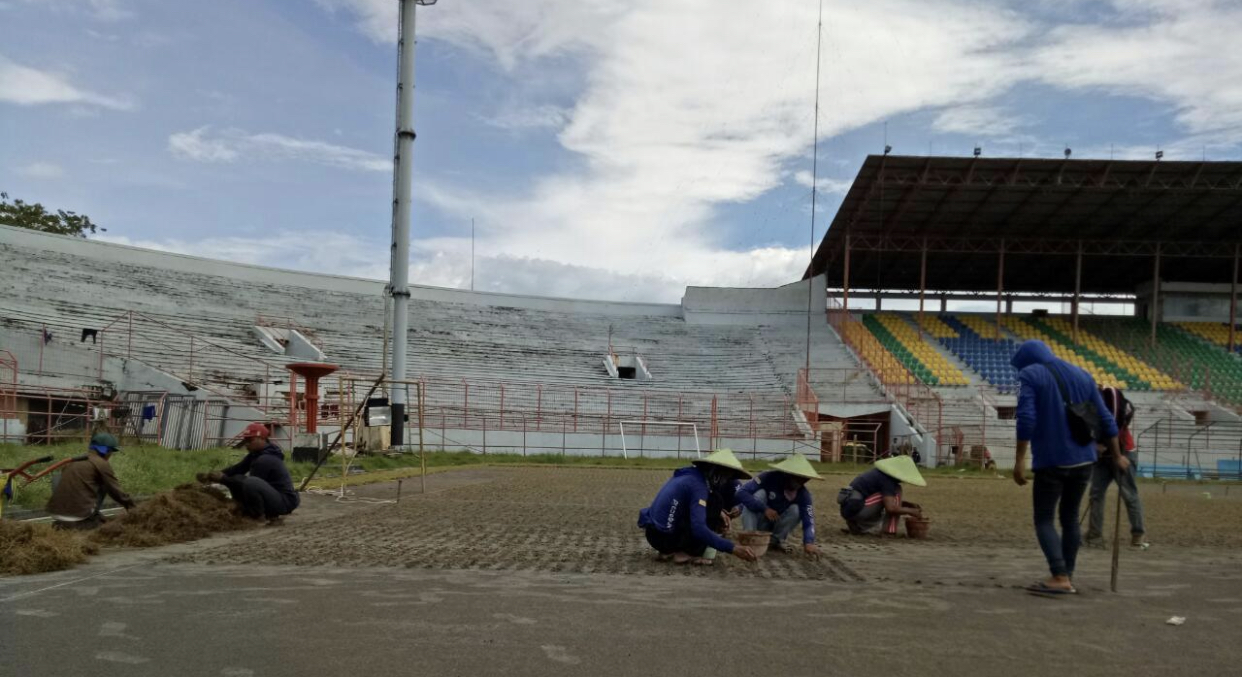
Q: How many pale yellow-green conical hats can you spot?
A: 3